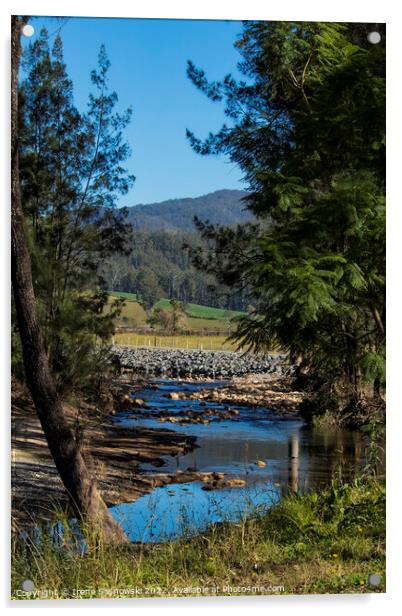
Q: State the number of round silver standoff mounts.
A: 4